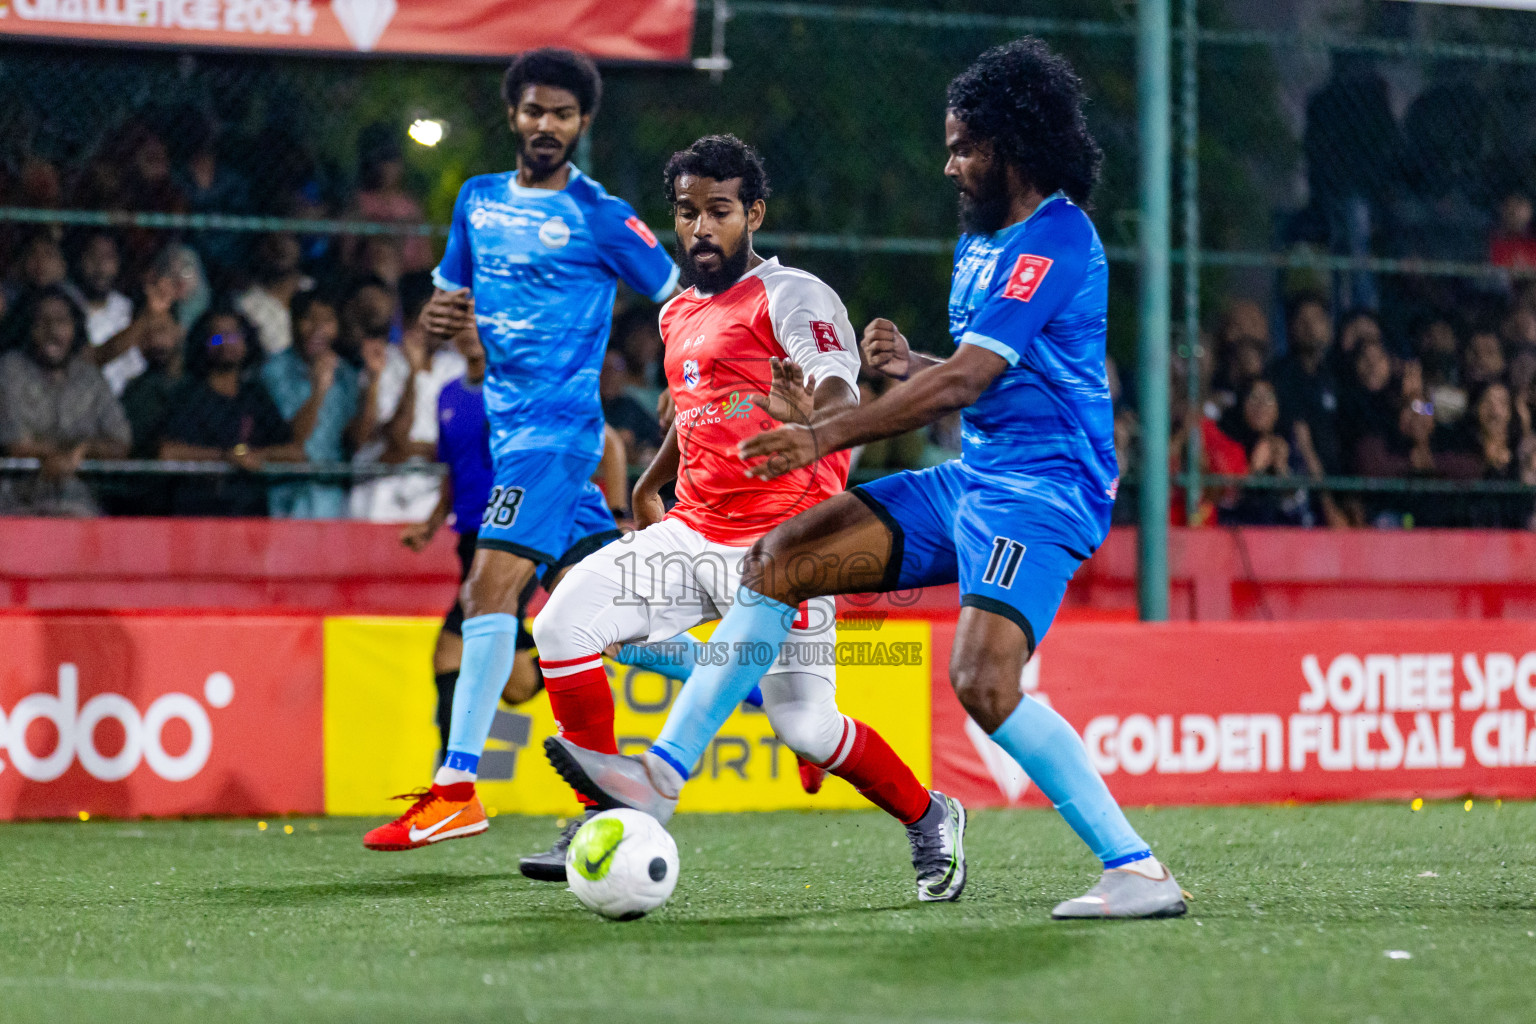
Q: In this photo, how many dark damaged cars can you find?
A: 0